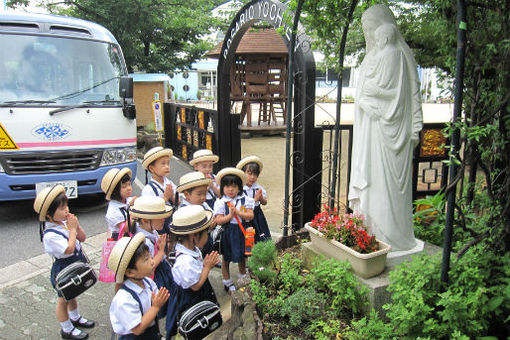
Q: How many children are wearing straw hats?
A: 10